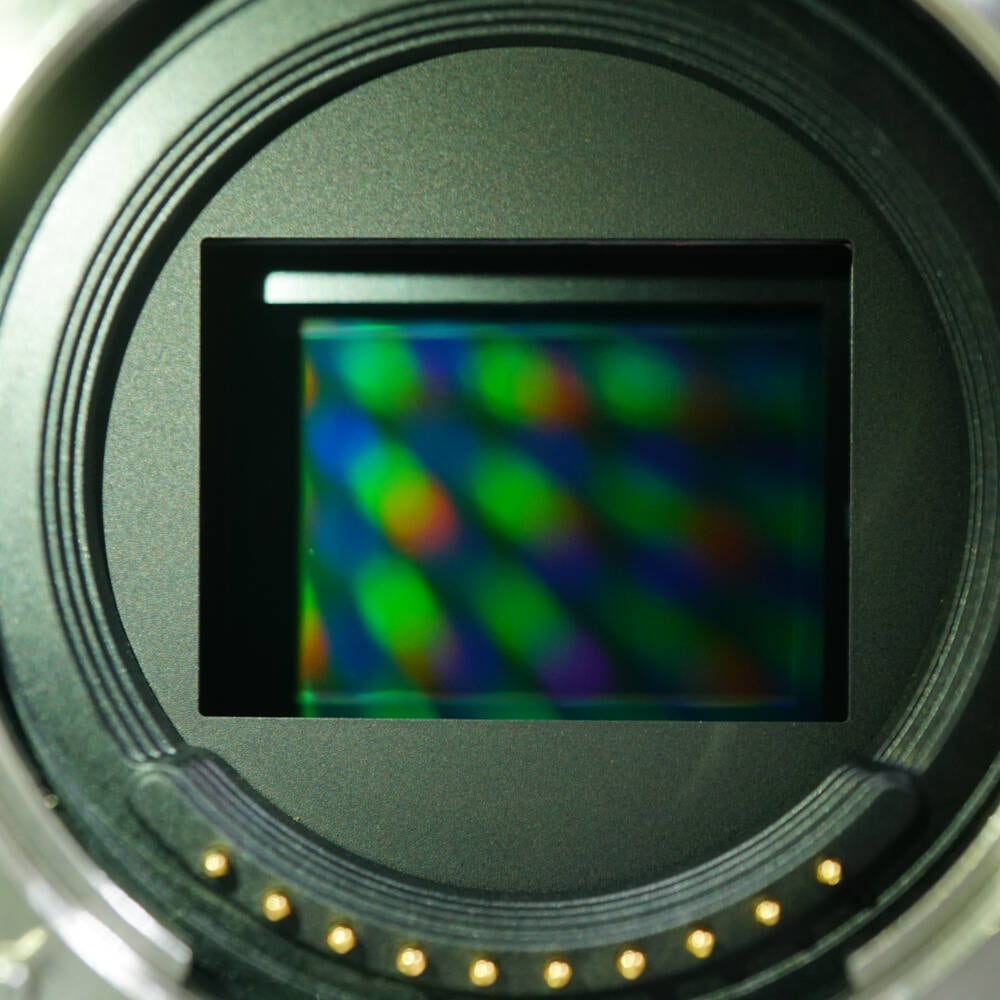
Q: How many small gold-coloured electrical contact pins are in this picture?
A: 10